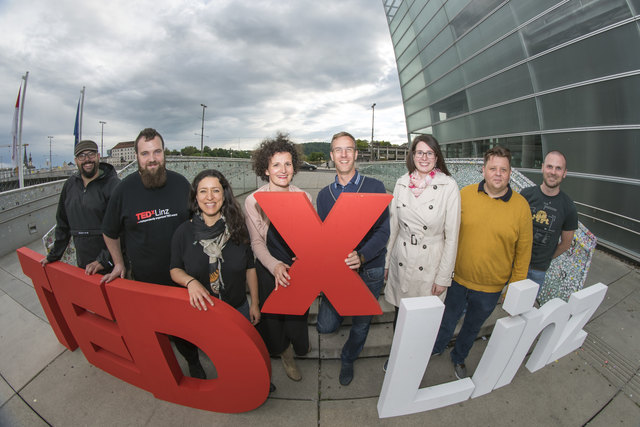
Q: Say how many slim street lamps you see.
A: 4